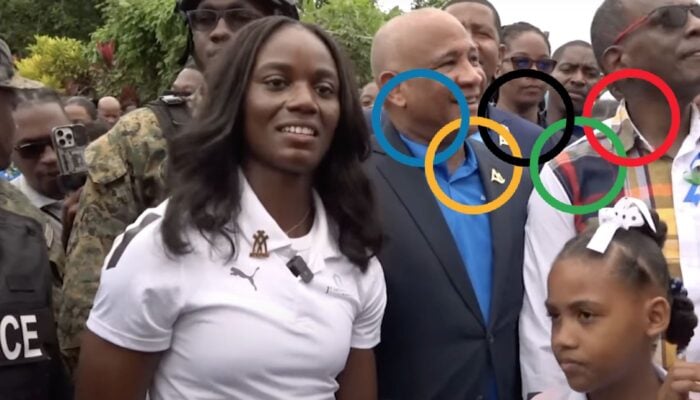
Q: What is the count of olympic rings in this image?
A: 5